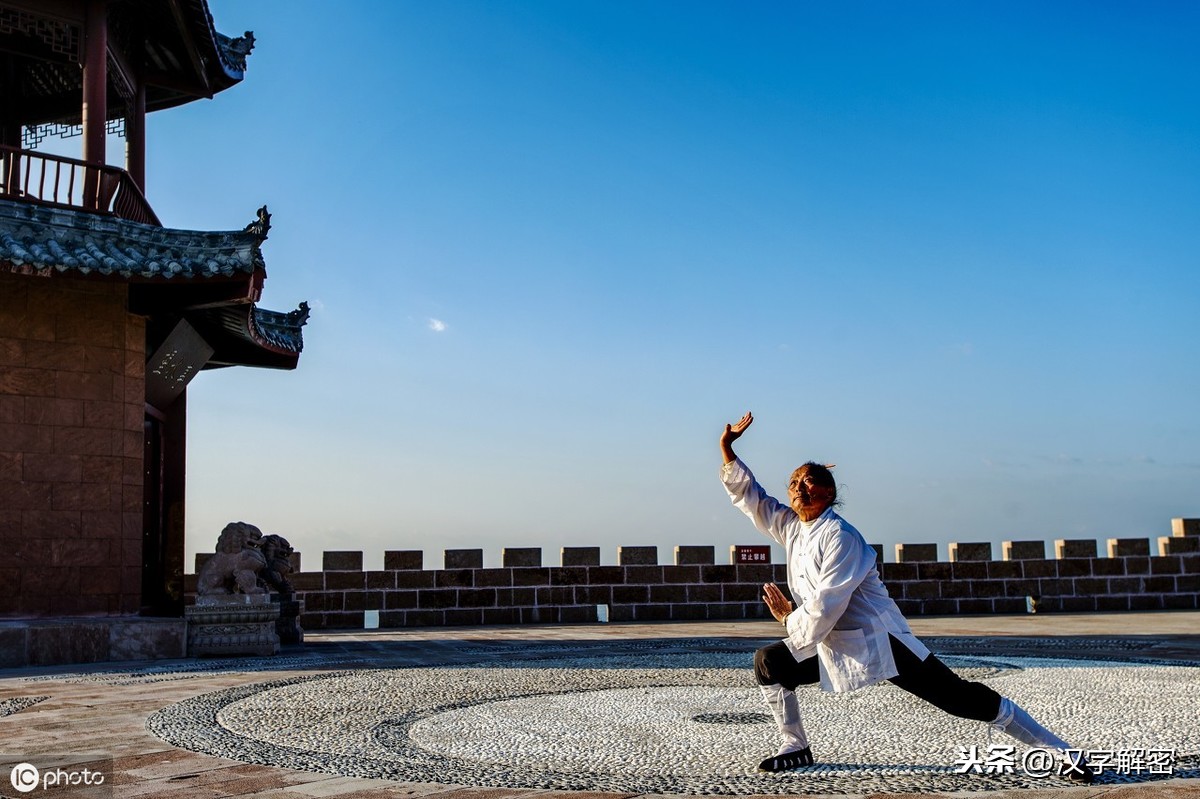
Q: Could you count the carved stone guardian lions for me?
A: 2